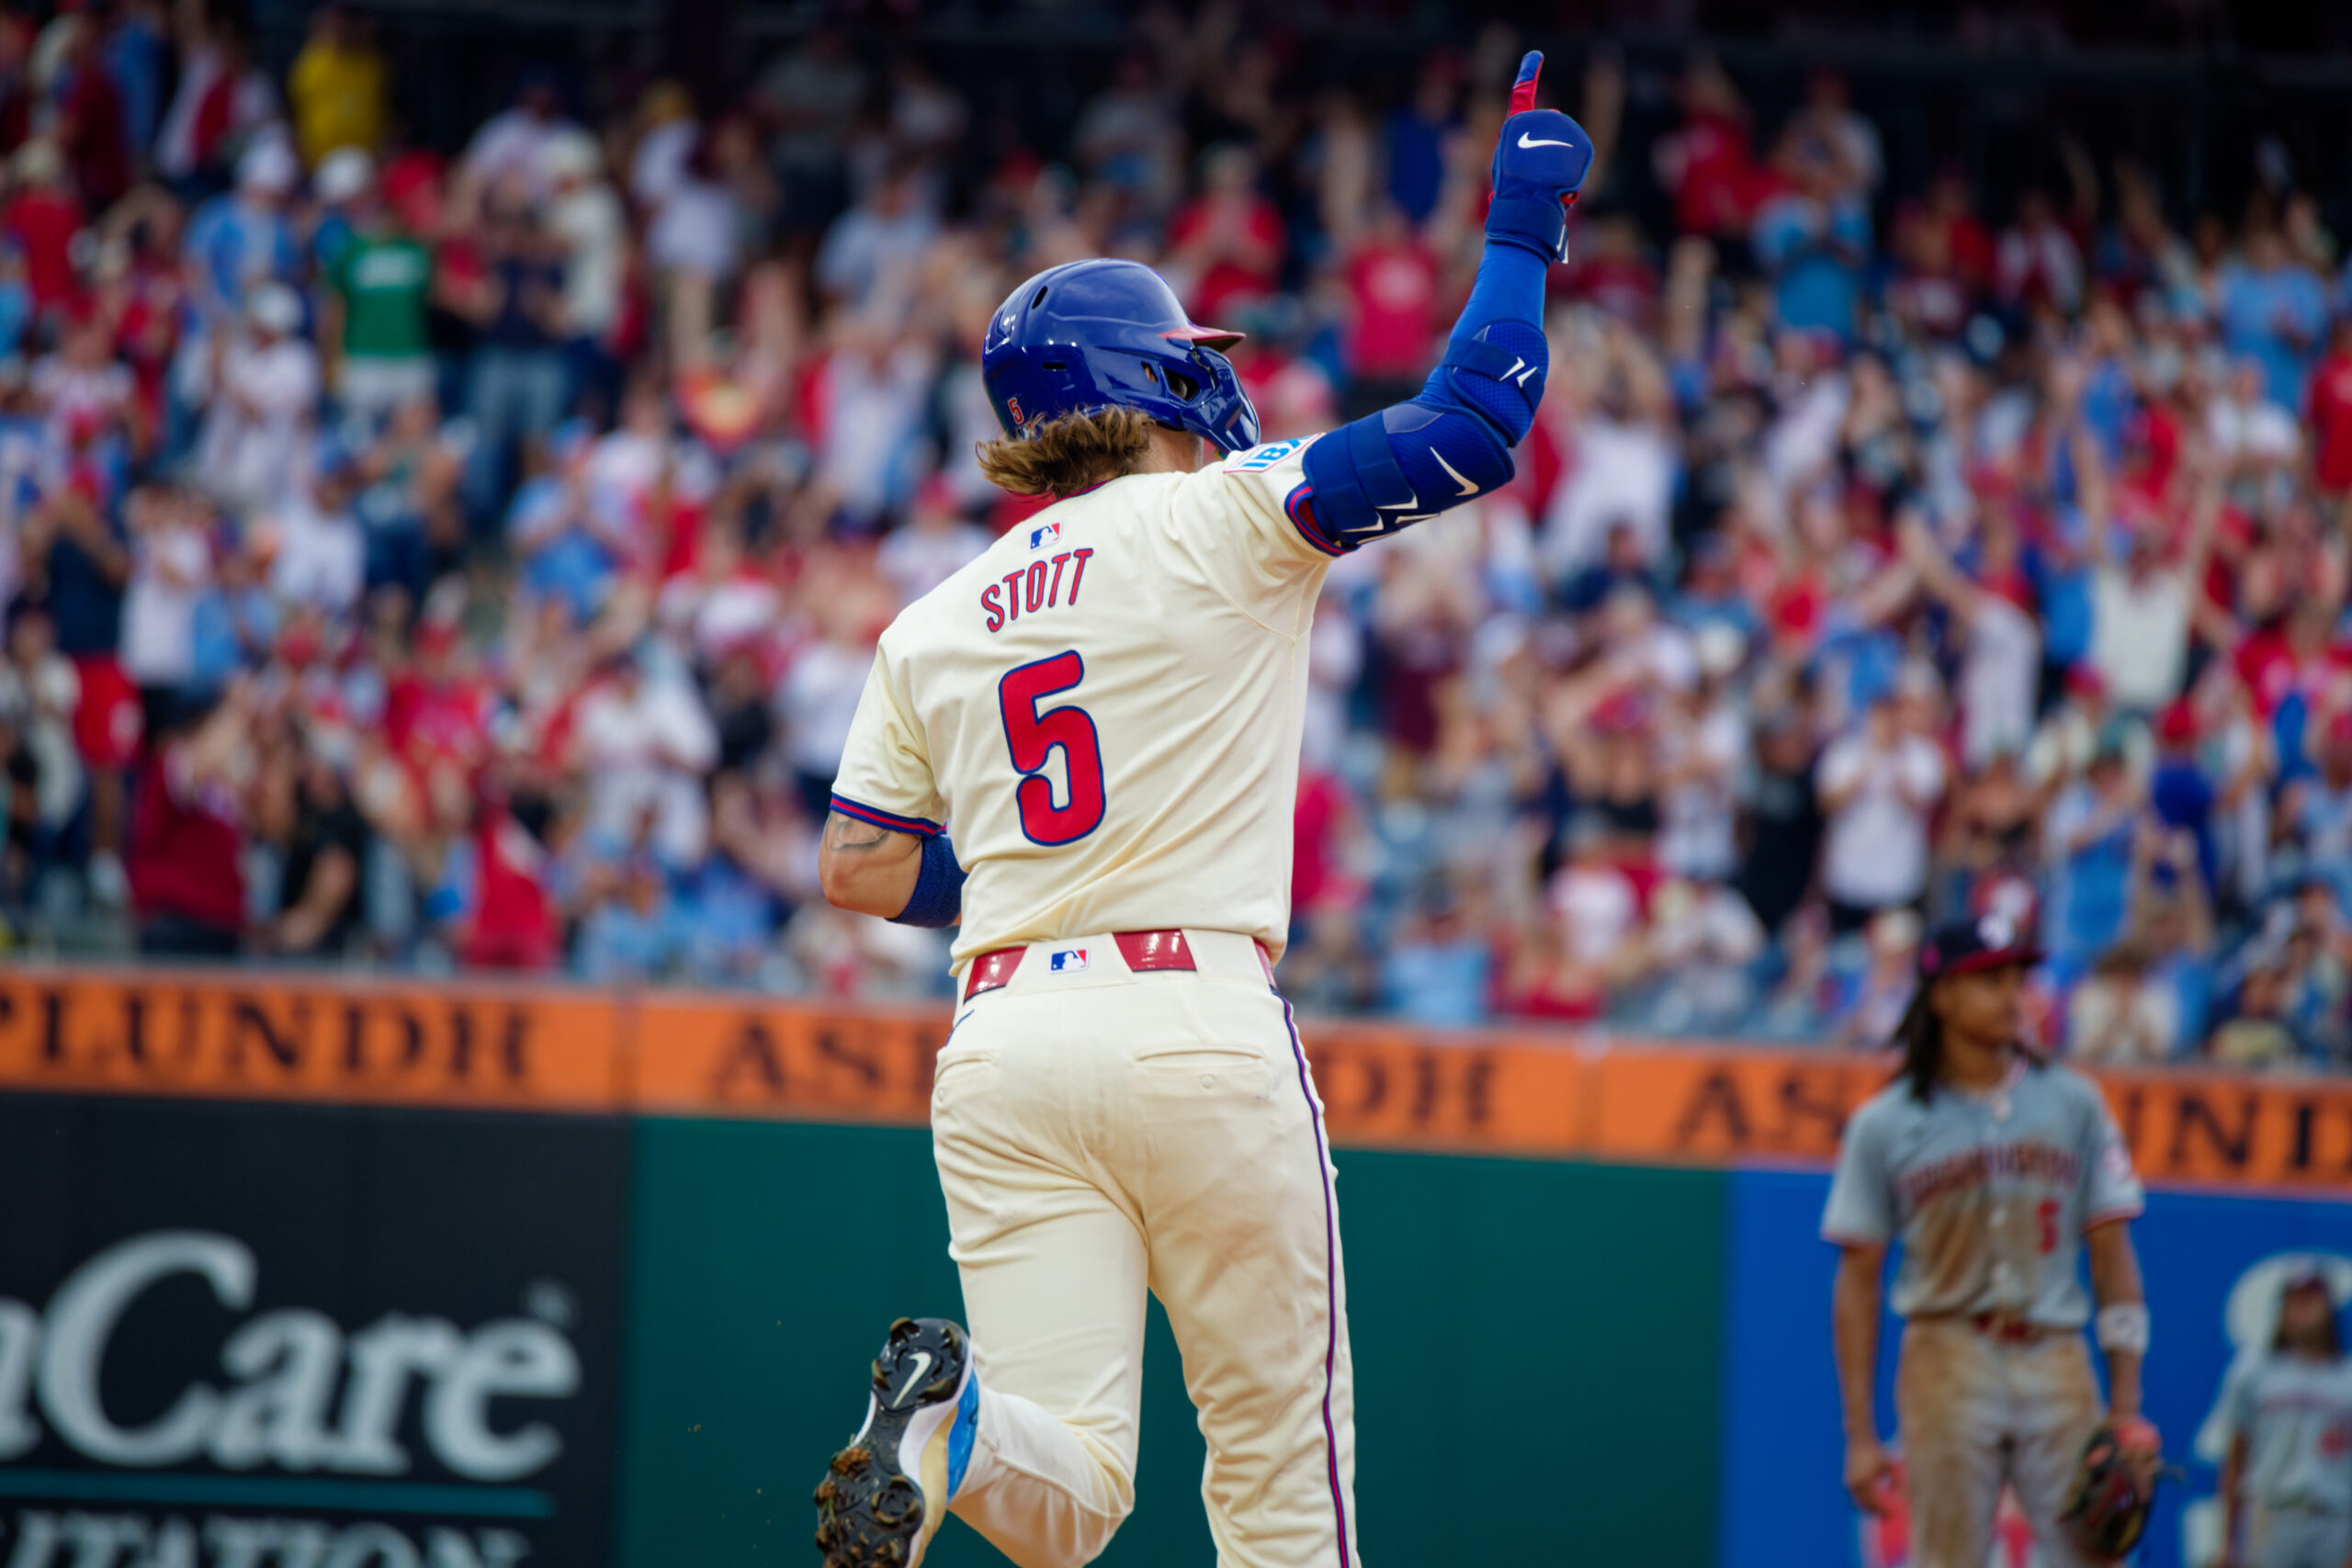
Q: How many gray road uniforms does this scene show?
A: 2